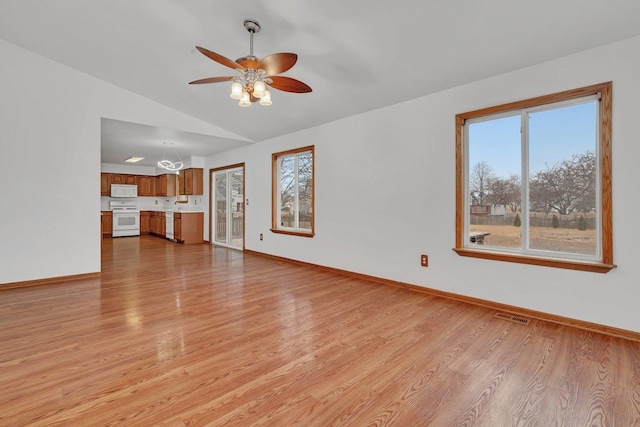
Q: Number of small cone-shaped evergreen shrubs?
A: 3